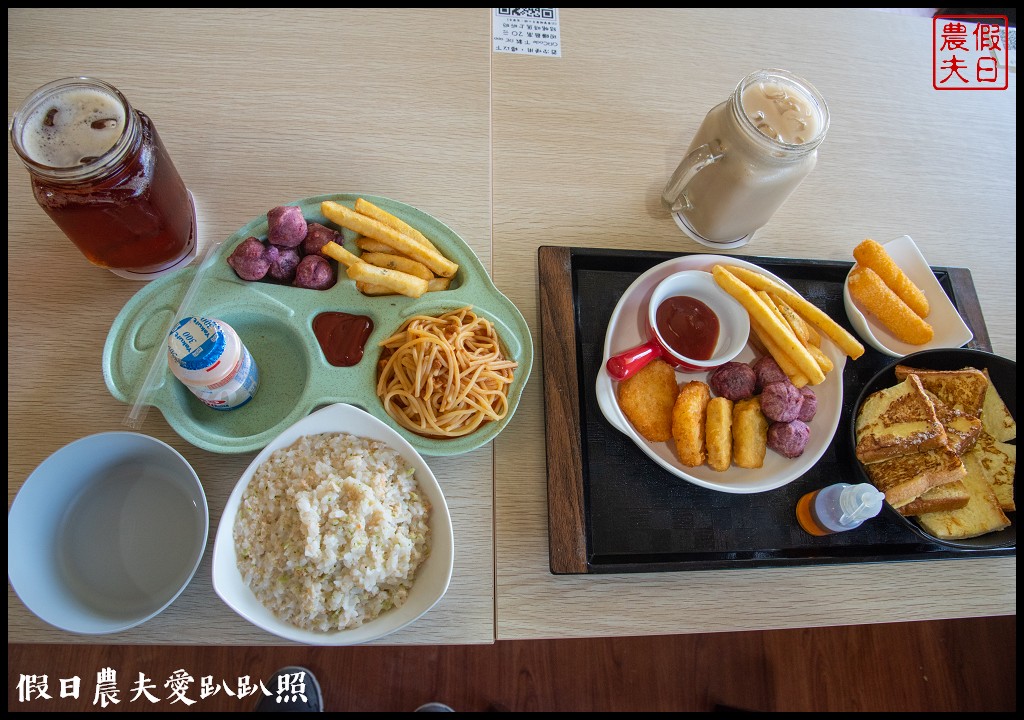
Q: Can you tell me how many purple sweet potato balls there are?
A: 10